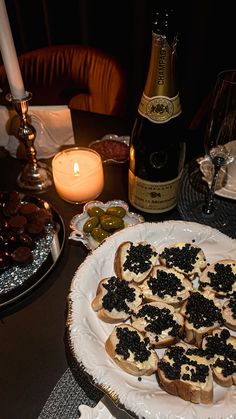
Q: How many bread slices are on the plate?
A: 11